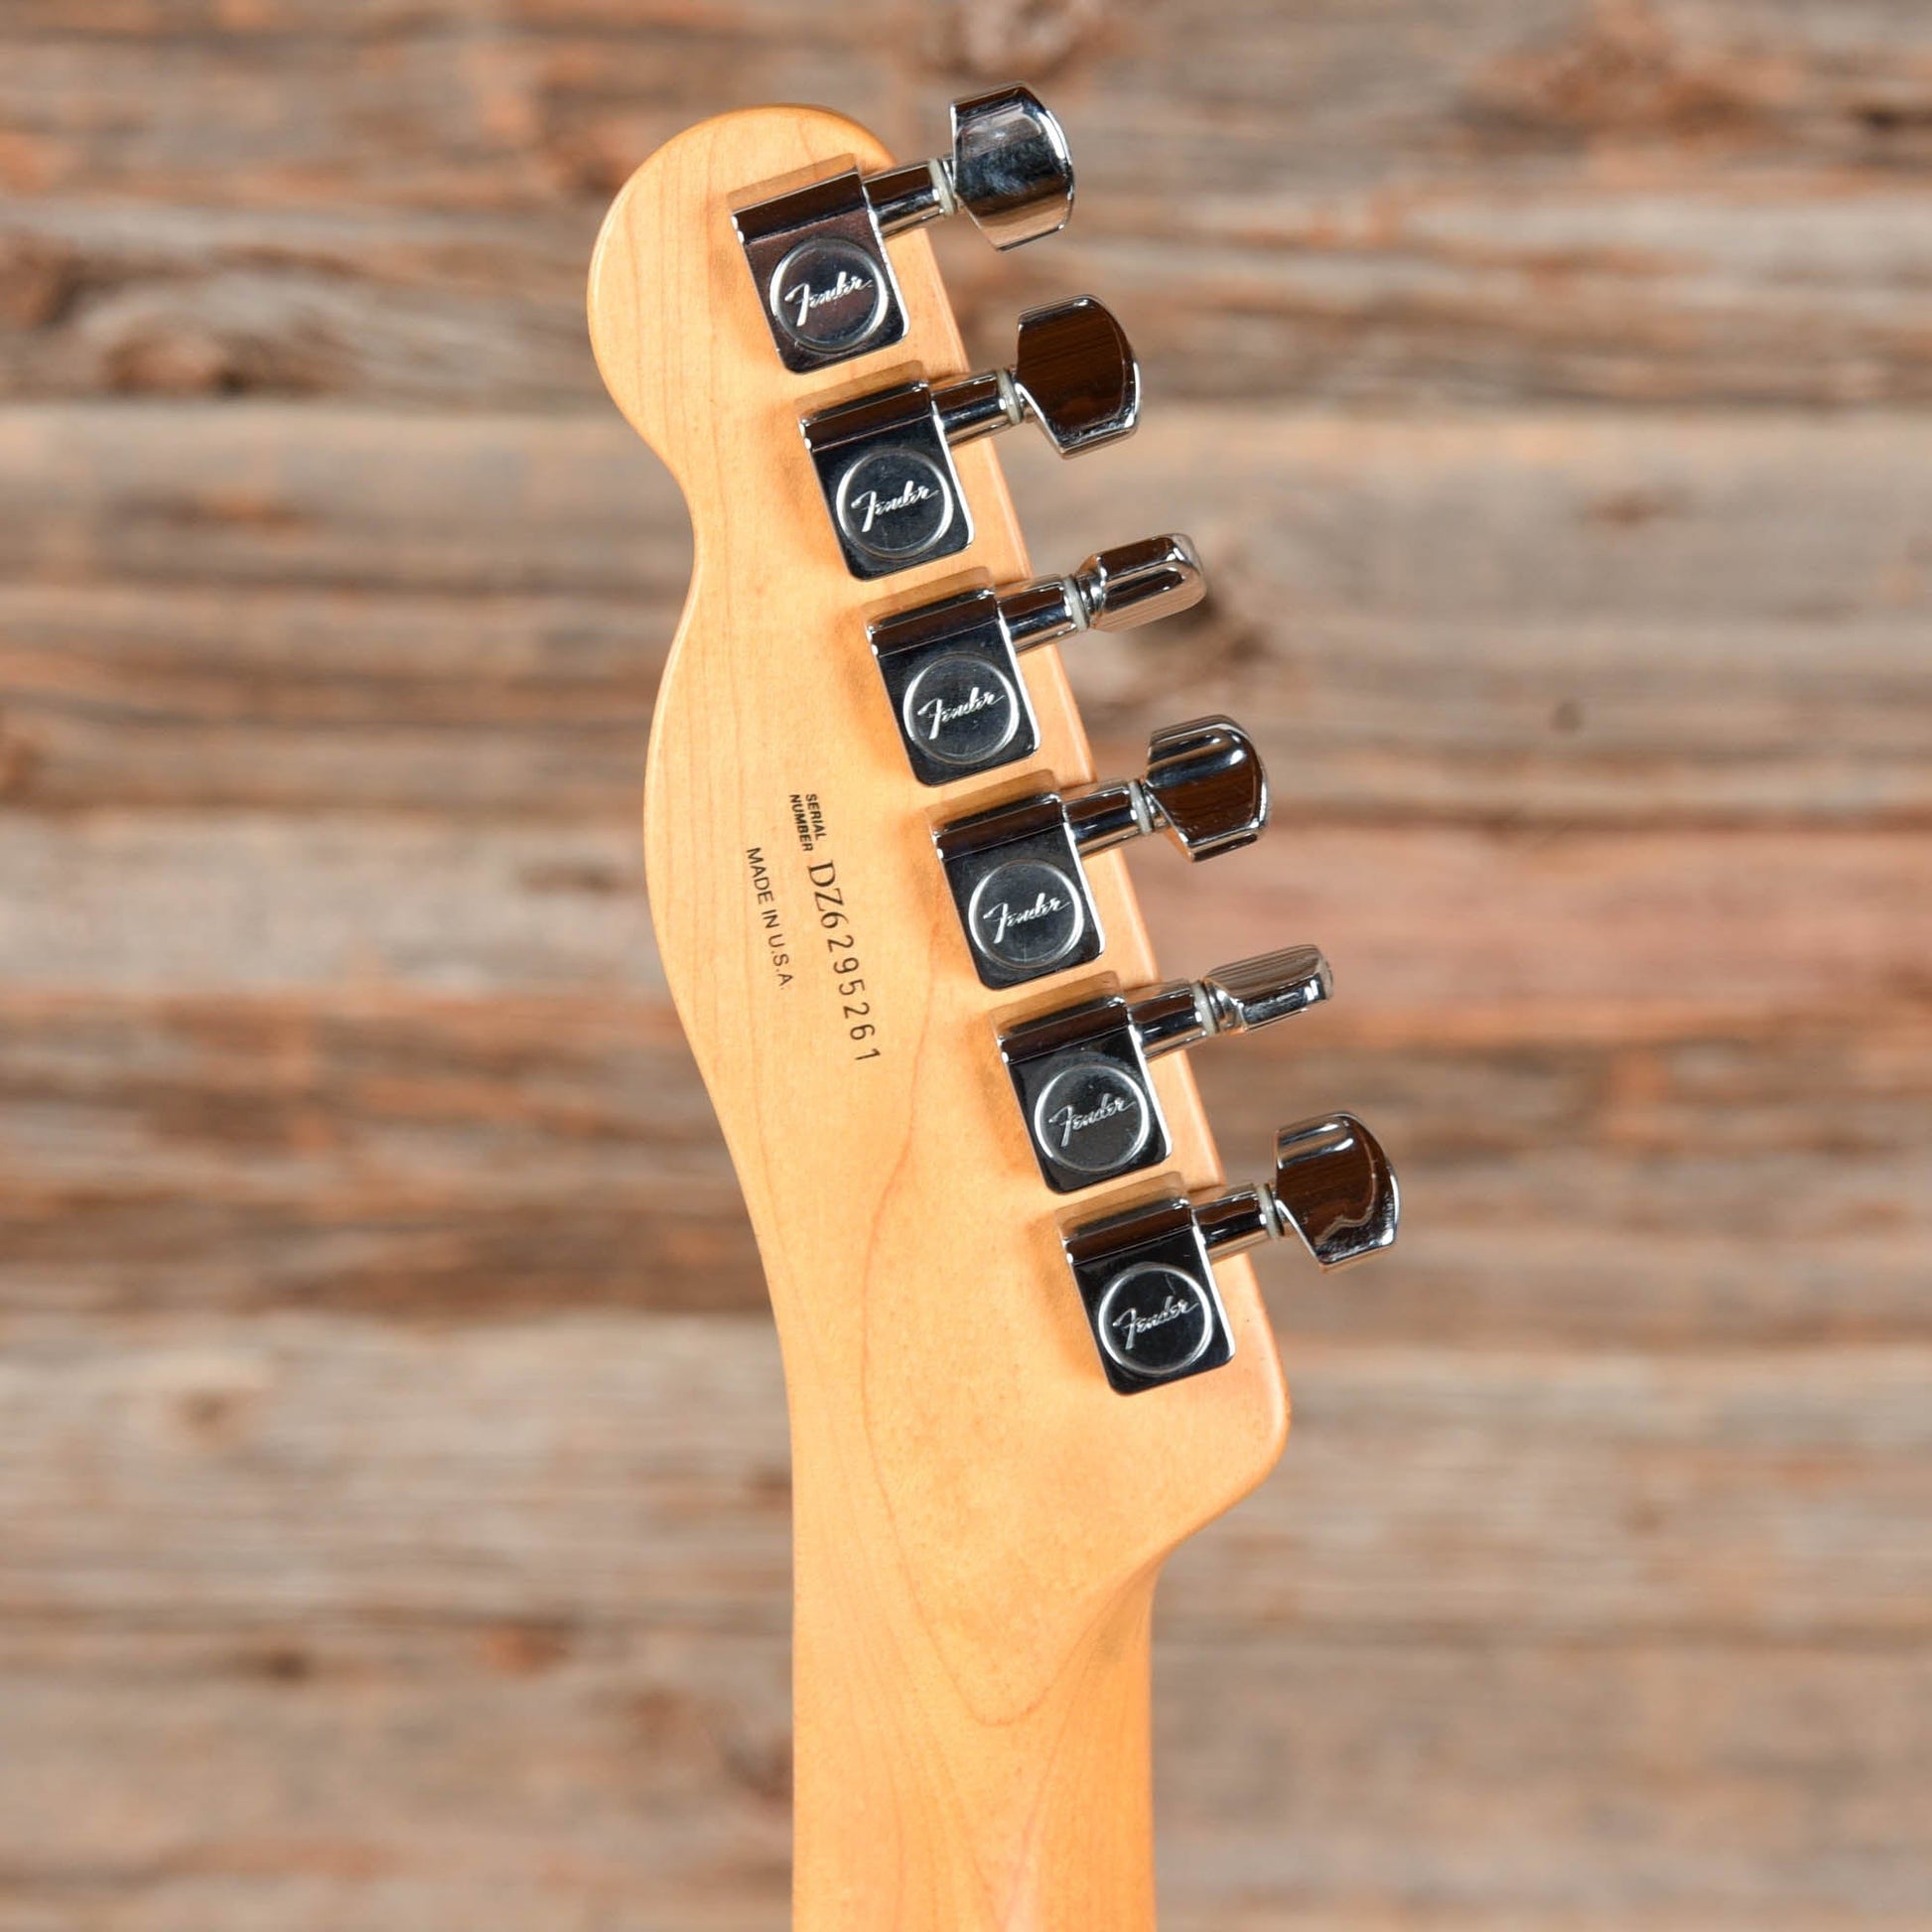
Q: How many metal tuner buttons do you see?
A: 6